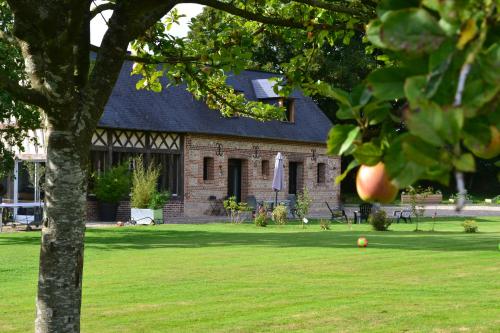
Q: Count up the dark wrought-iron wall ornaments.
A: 3